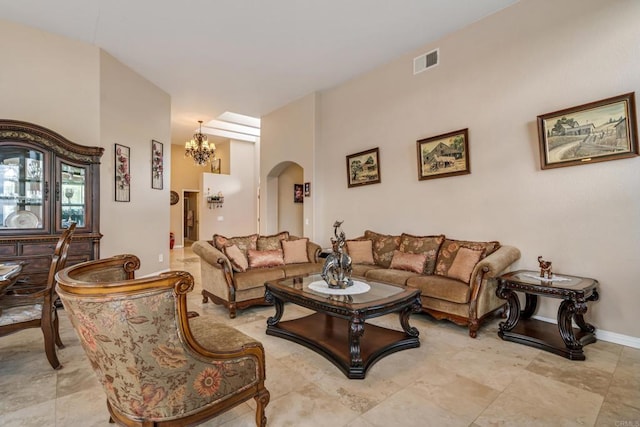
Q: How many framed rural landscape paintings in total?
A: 3